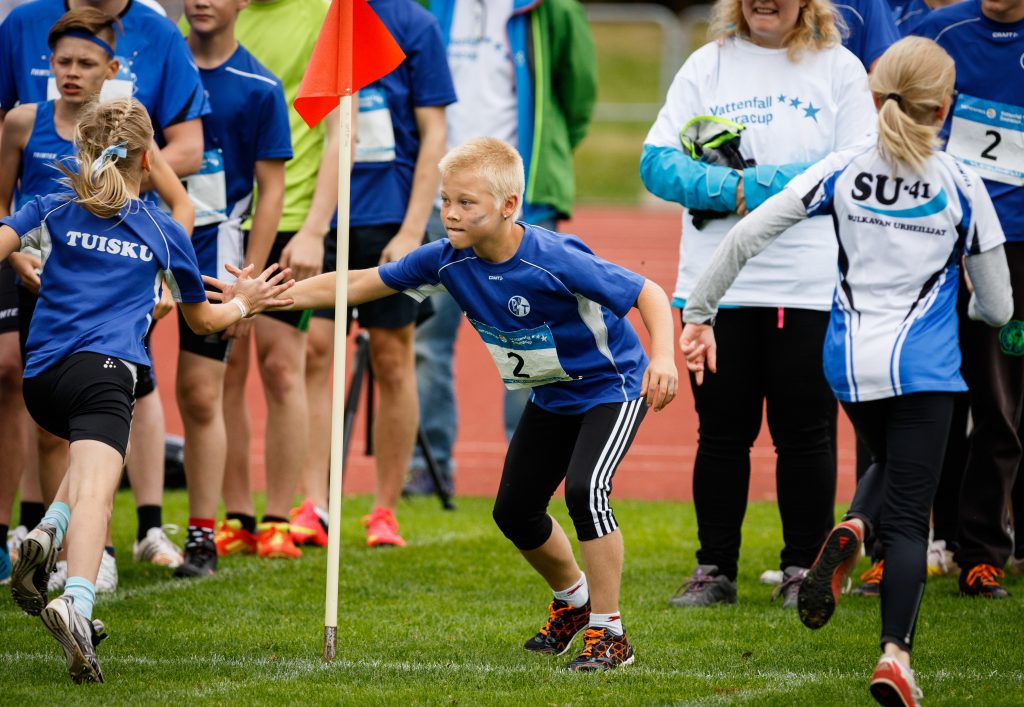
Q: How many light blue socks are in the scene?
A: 2